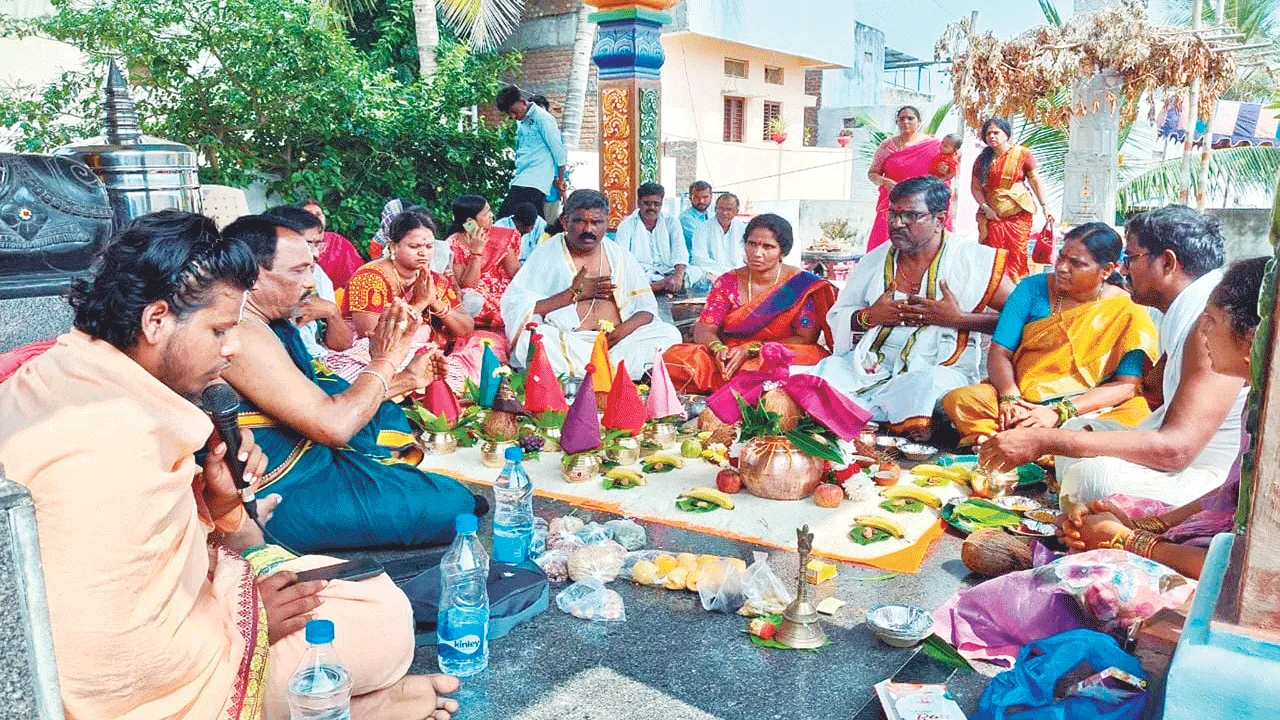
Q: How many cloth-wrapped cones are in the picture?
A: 9